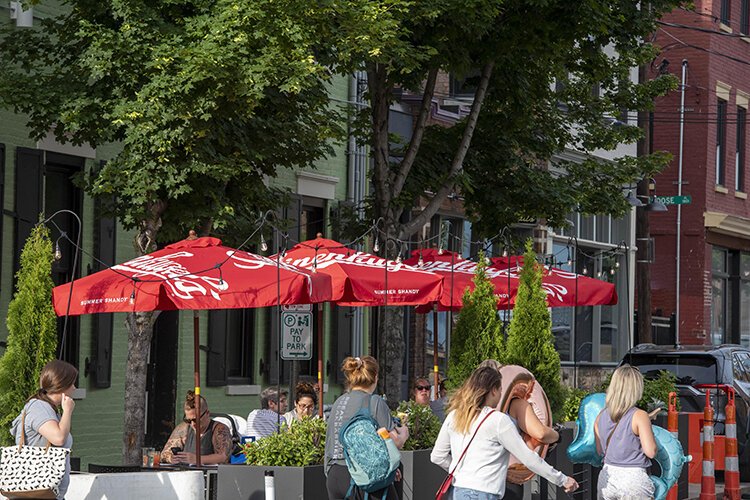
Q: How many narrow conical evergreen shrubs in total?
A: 3